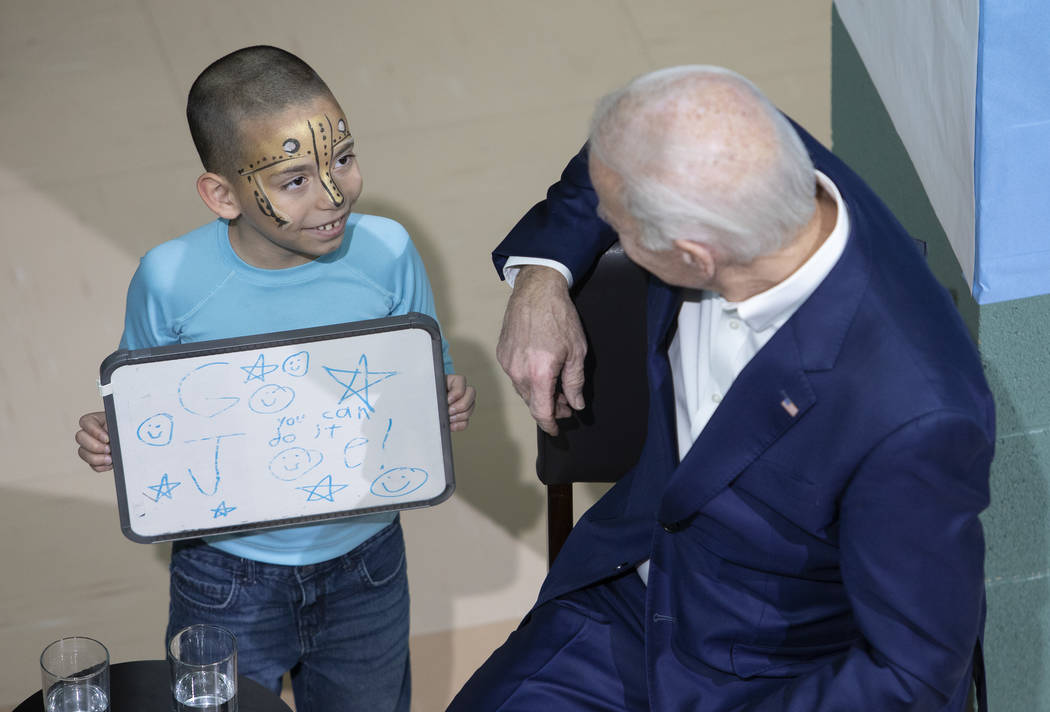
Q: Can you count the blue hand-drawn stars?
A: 5